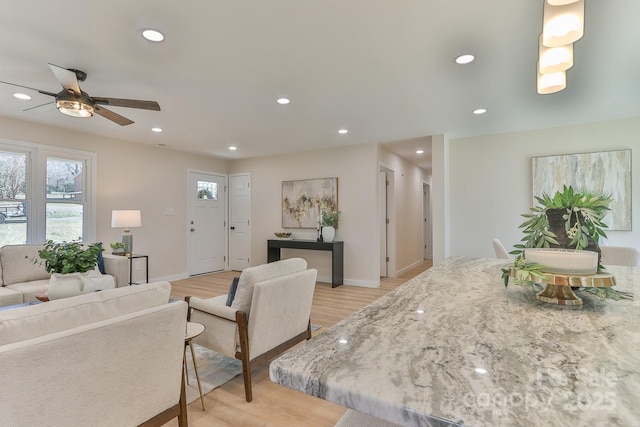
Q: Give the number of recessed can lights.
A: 9